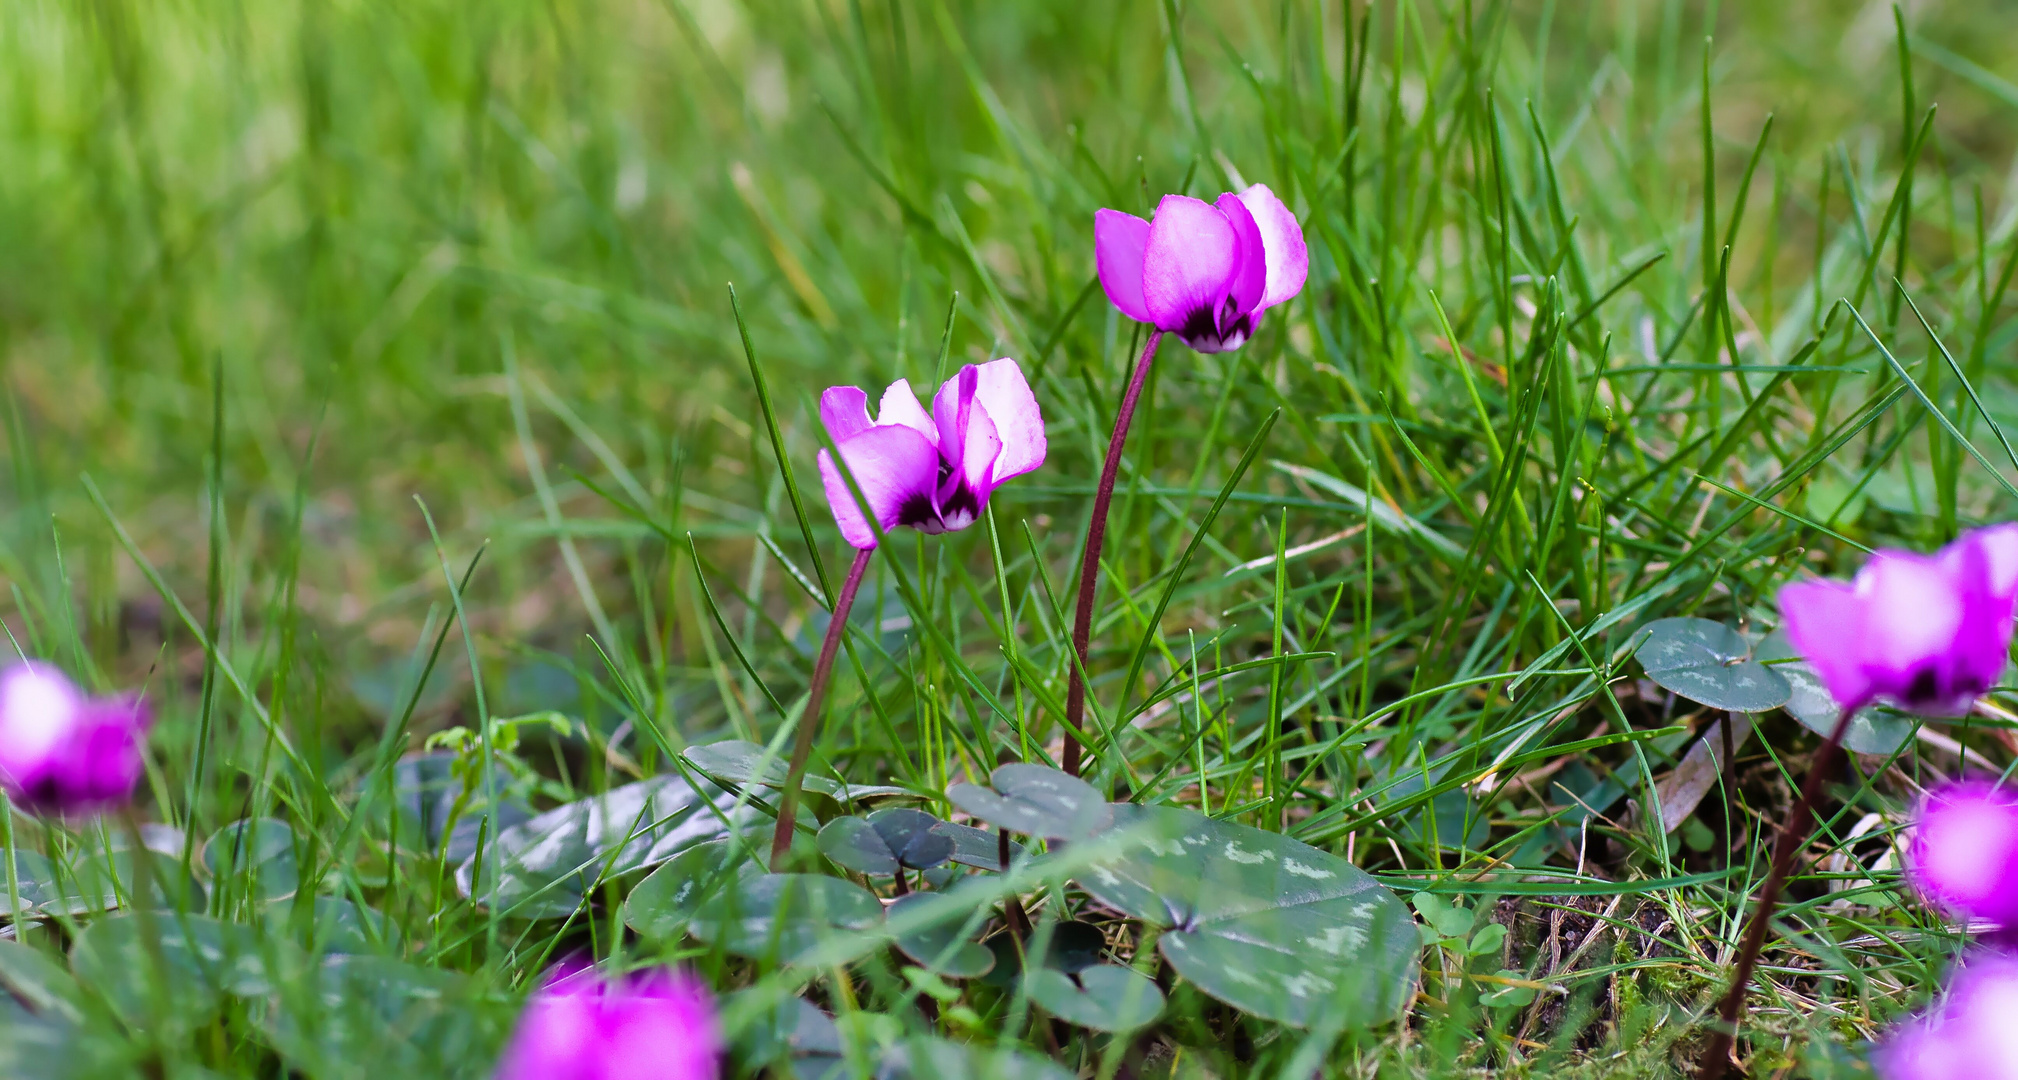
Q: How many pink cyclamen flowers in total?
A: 7